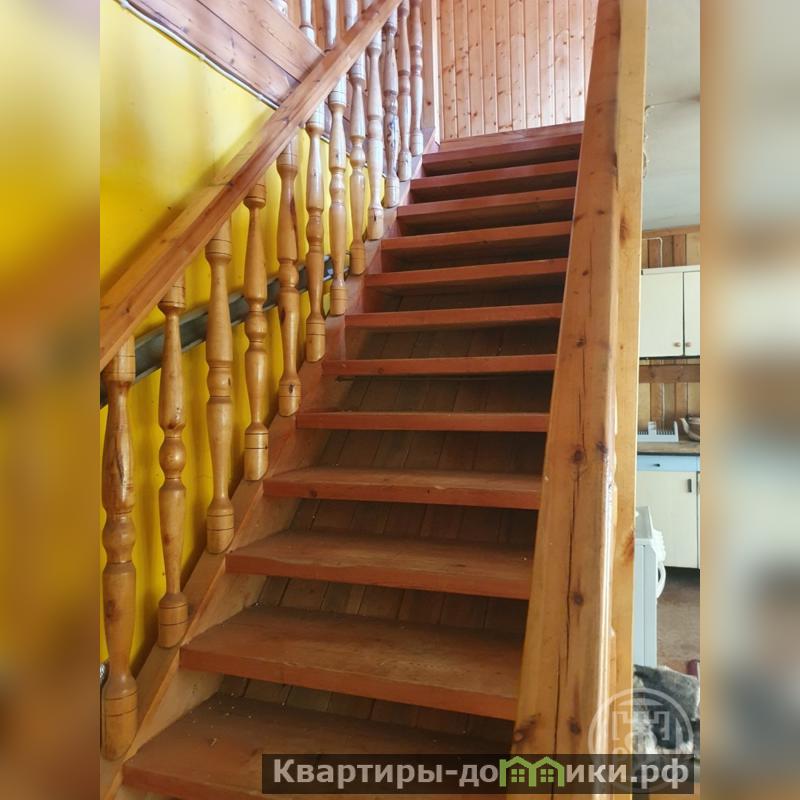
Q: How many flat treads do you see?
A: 12